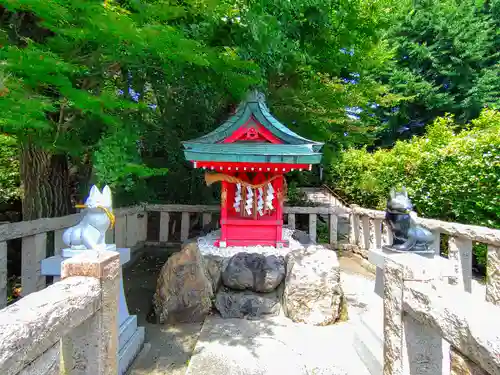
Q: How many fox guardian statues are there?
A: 2